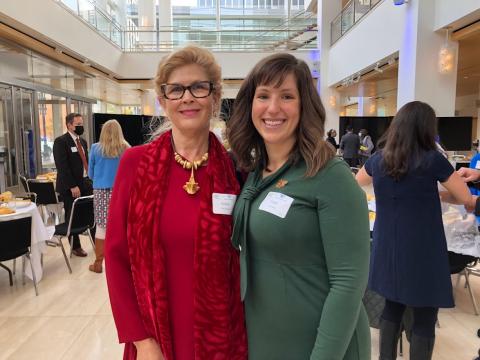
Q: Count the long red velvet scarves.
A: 1